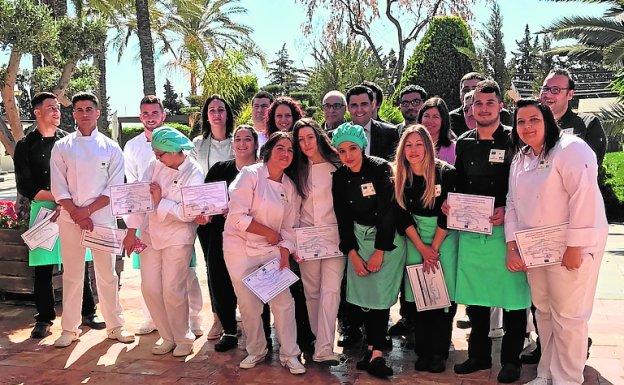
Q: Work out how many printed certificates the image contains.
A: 10